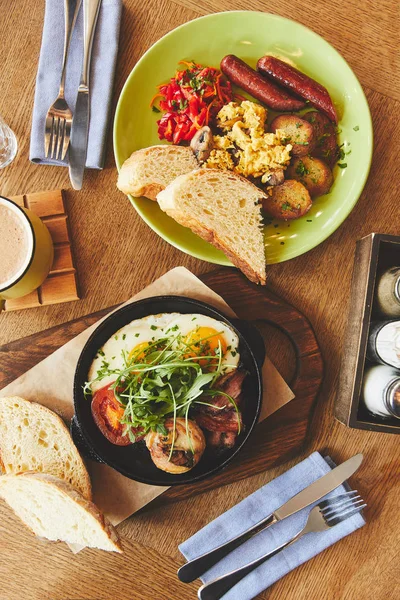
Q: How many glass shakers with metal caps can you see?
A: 2